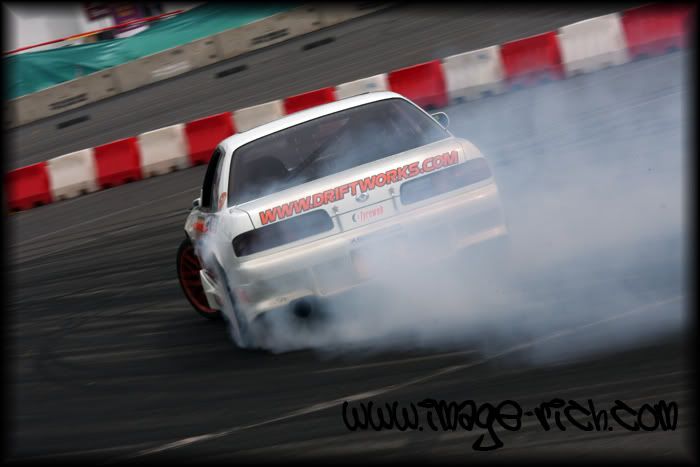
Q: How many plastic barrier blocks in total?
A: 13